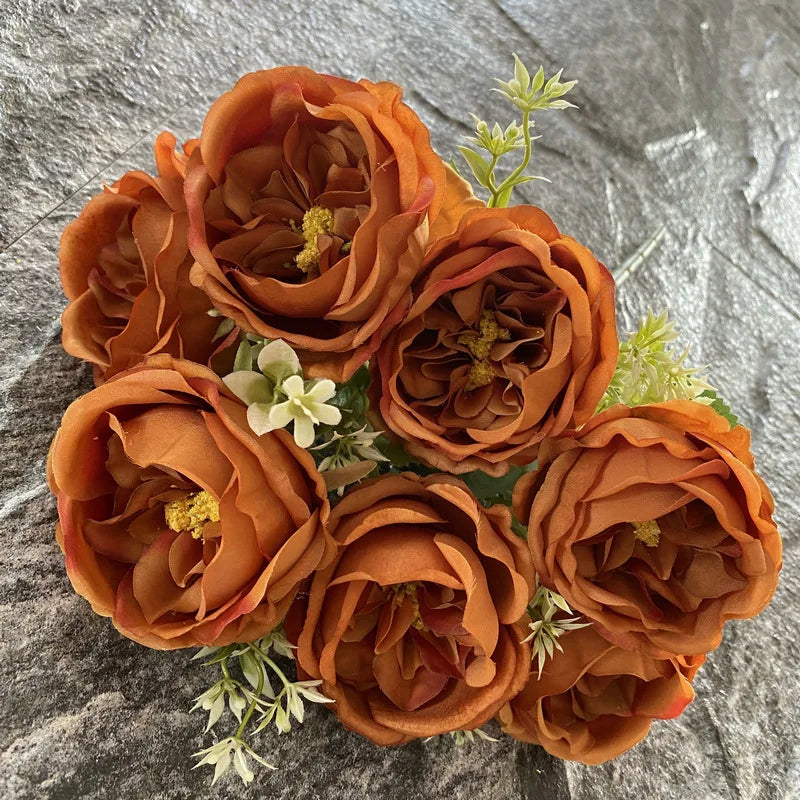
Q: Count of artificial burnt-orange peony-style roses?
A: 7